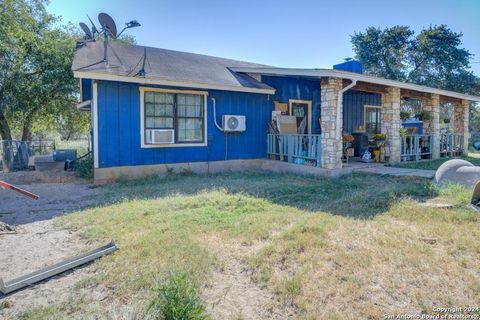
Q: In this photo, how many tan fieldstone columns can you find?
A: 4